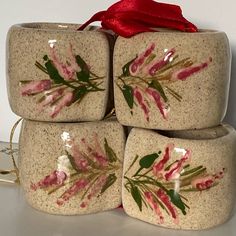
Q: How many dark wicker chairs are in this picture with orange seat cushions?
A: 0